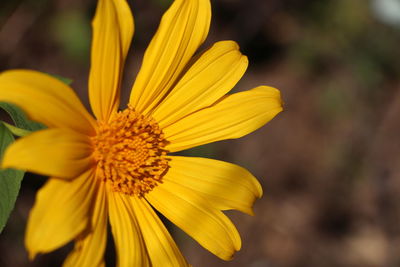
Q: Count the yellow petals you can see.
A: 12